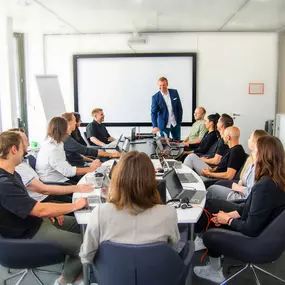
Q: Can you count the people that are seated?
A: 13